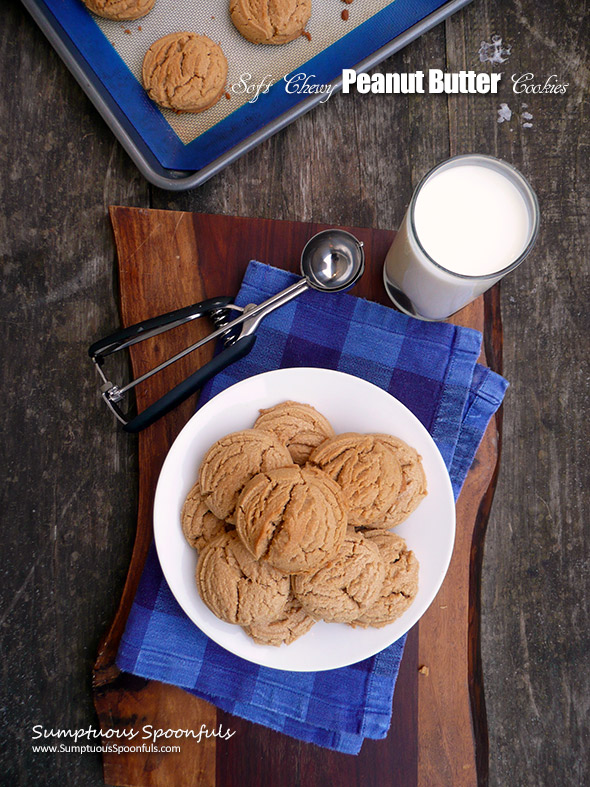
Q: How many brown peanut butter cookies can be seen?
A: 13